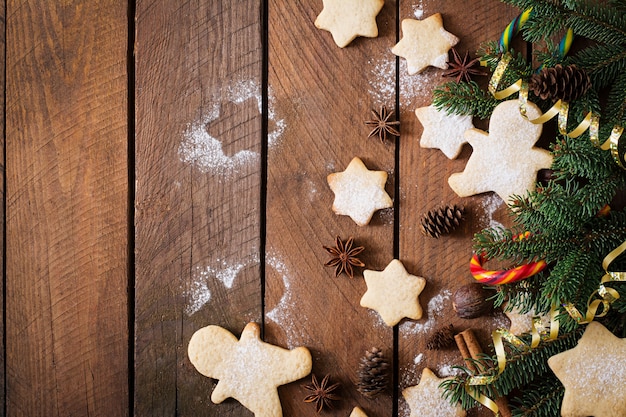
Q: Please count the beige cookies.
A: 11